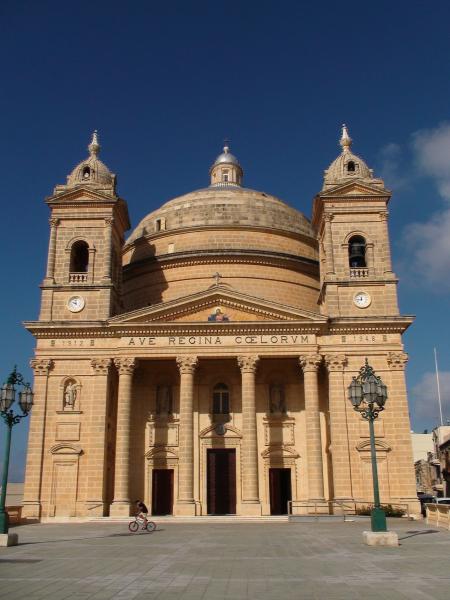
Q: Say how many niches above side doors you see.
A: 2